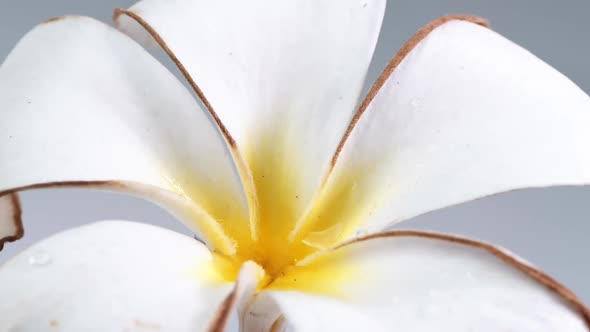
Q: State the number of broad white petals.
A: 5